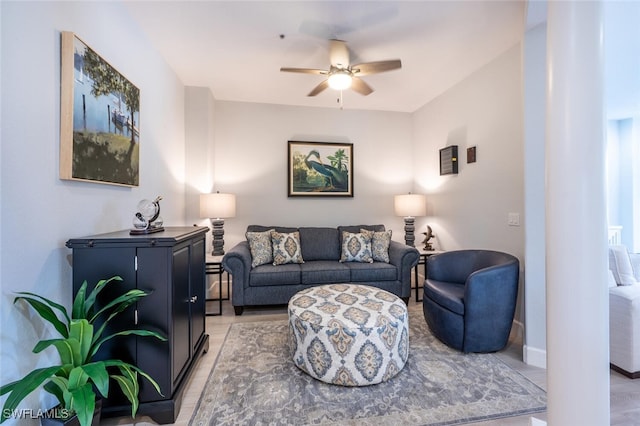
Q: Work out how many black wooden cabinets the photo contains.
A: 1